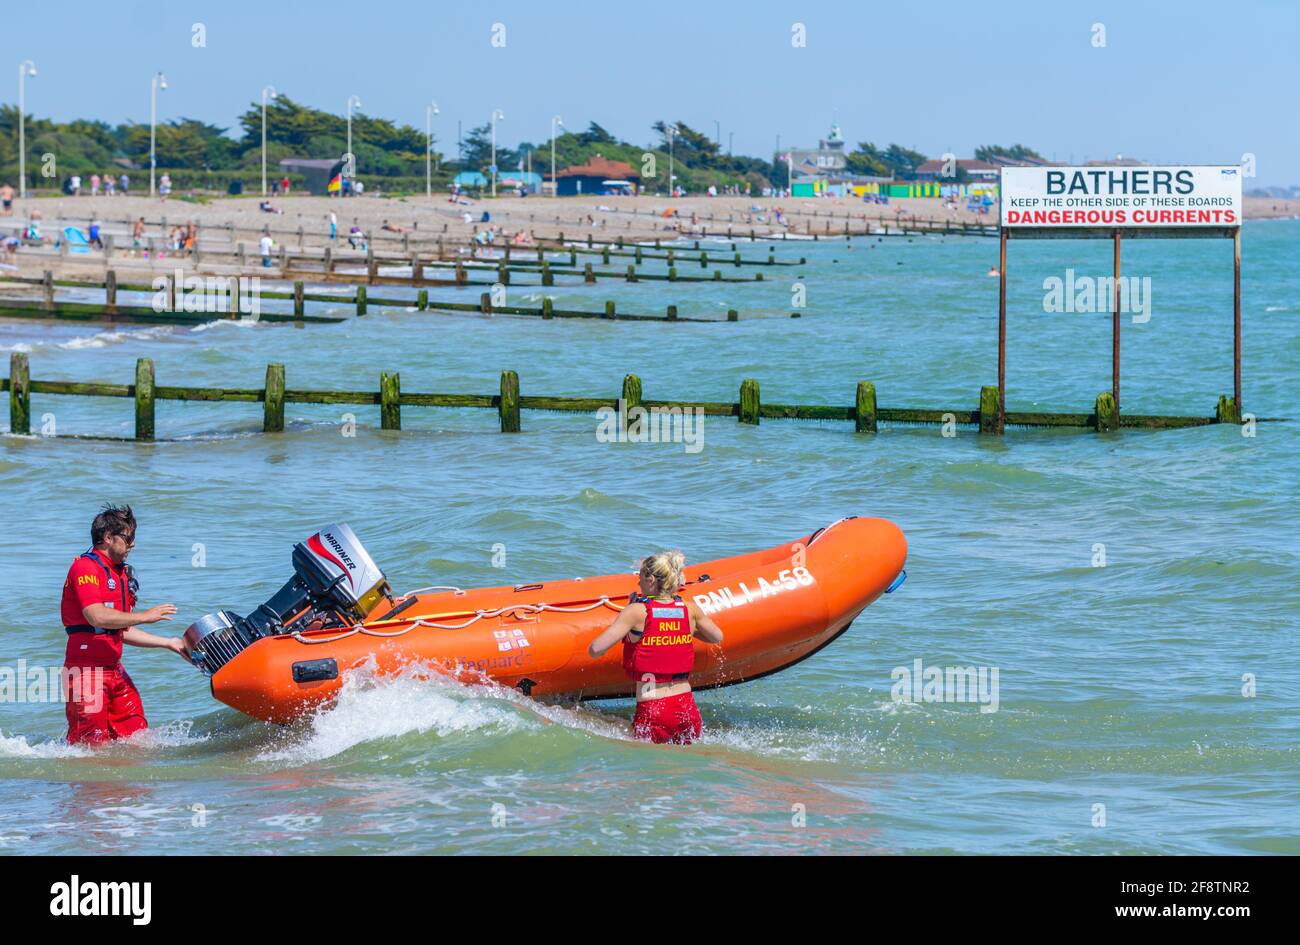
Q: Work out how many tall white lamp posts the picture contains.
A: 8